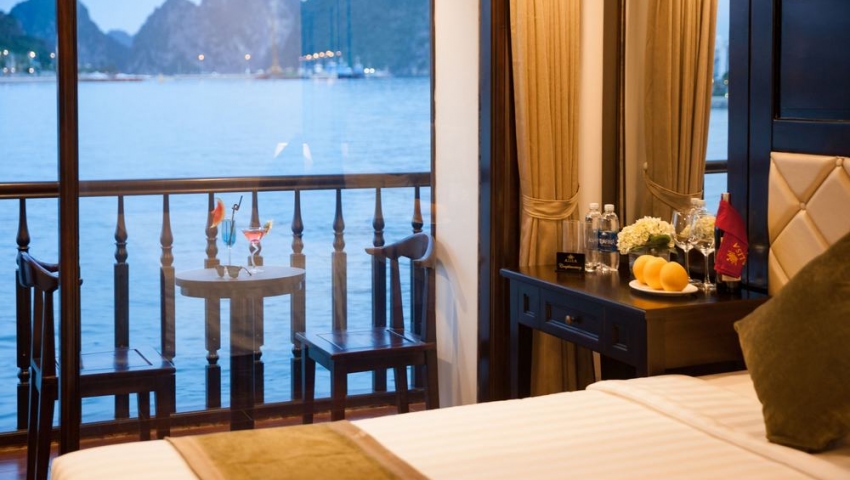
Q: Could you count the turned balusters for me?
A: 9